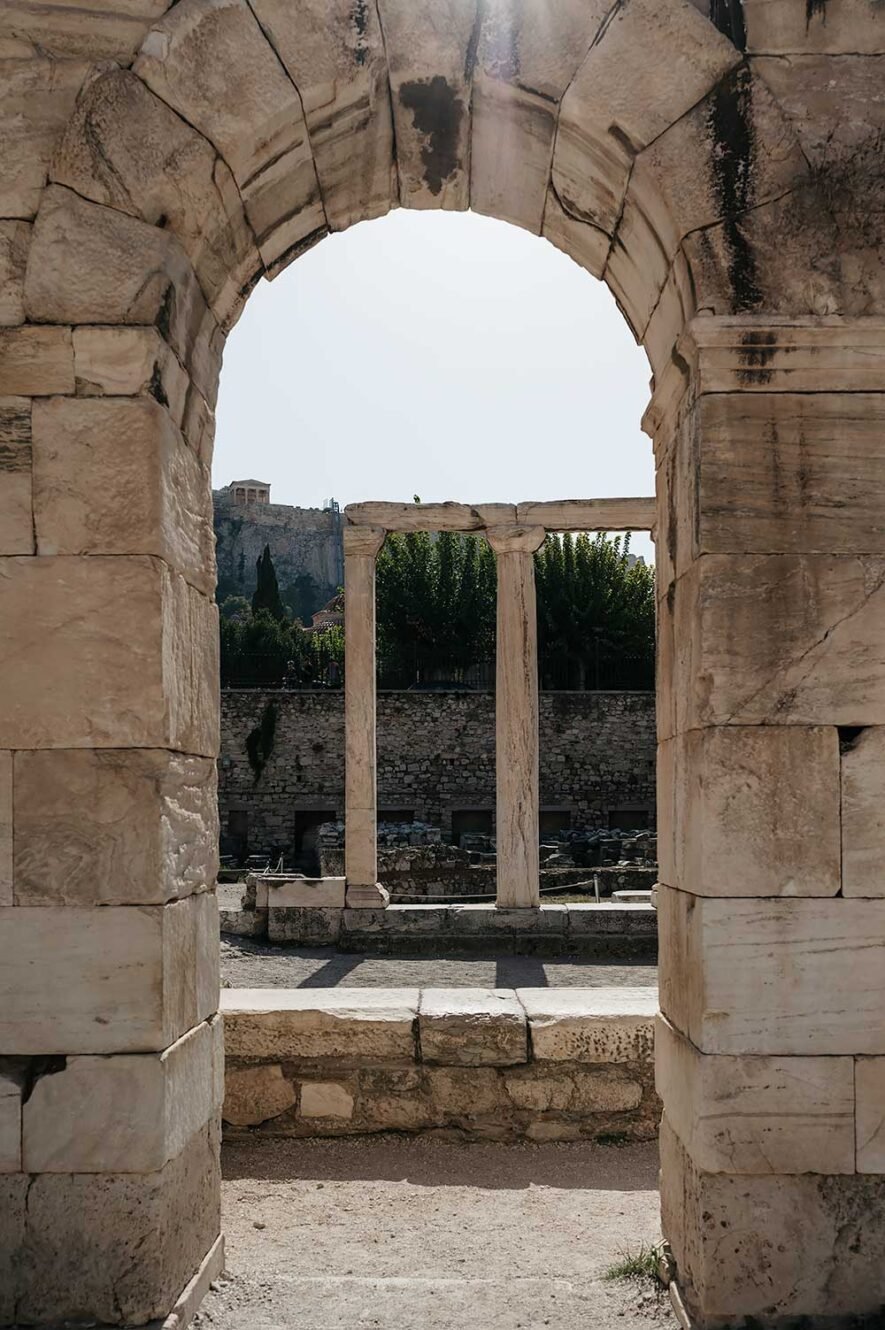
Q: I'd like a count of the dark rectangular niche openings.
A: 6